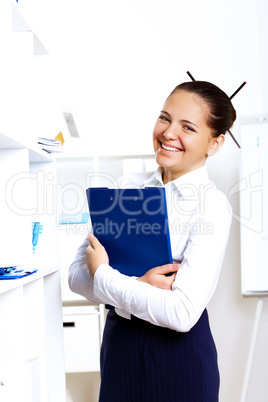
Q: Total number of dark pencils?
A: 2